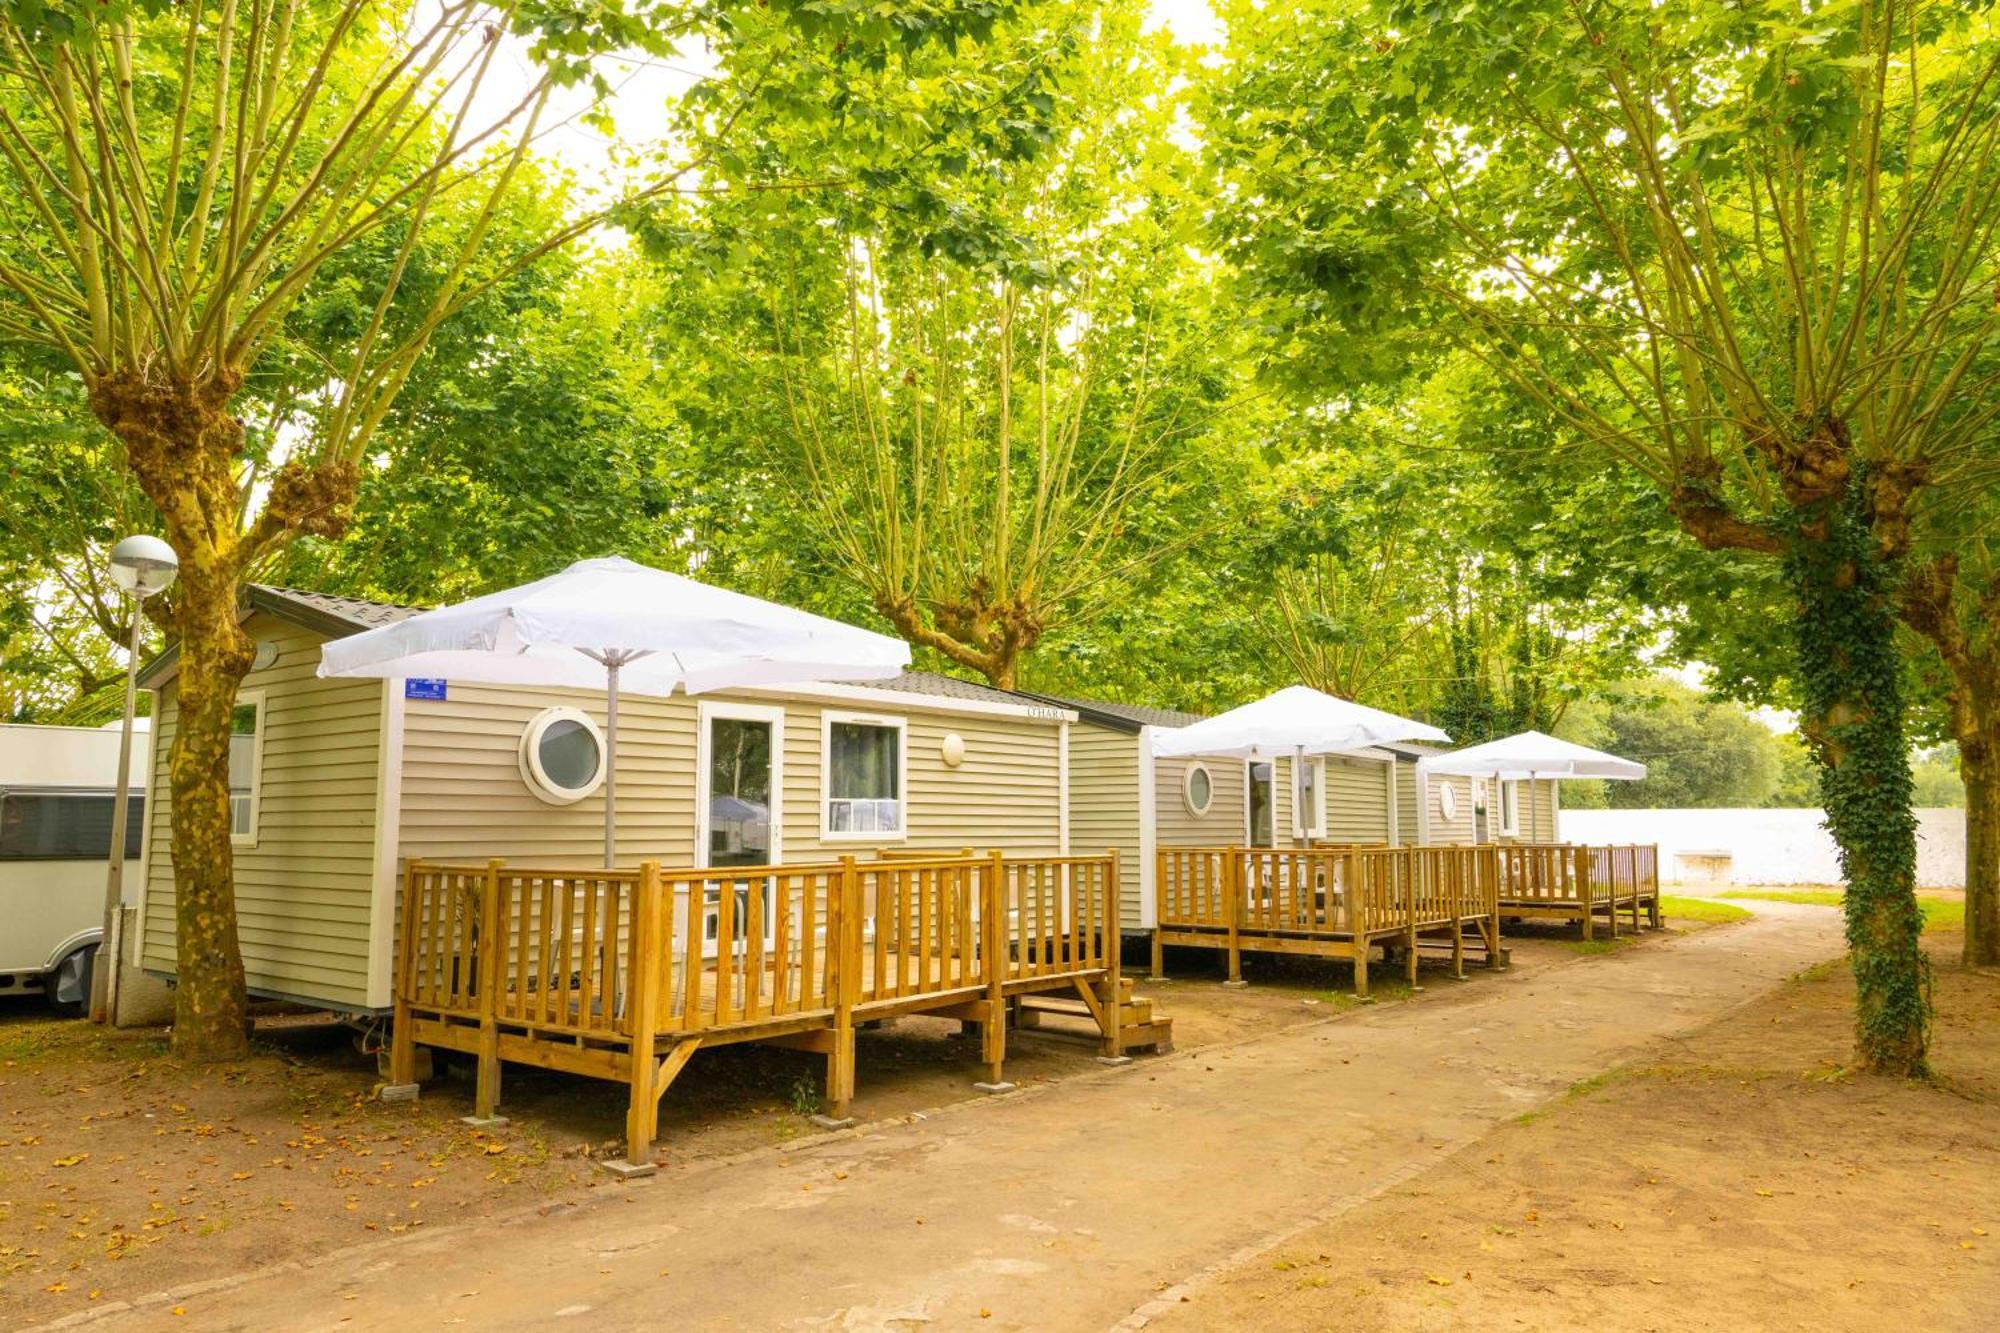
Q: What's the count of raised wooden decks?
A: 3